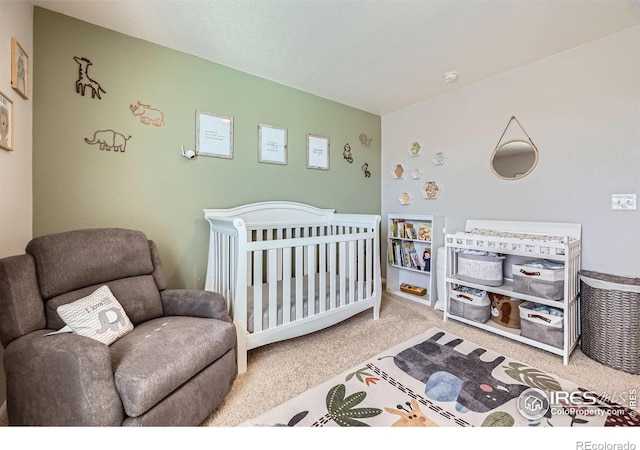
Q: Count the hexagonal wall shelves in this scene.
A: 6